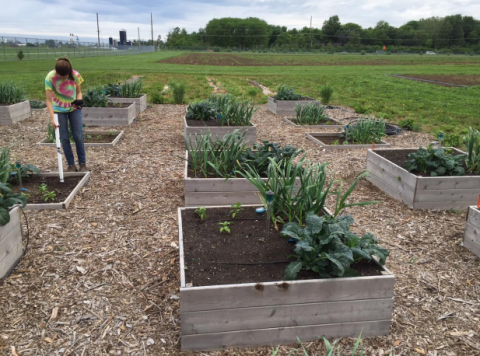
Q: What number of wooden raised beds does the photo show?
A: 15